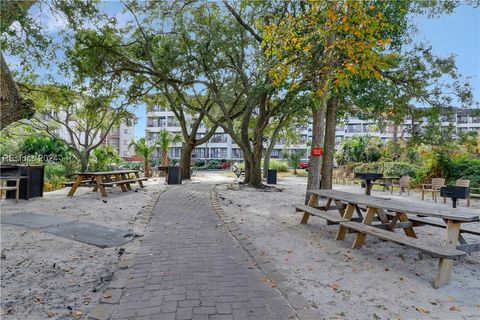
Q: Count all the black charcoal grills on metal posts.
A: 2